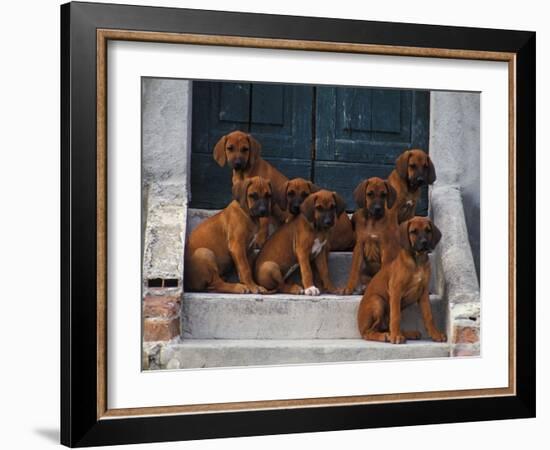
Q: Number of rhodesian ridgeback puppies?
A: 7